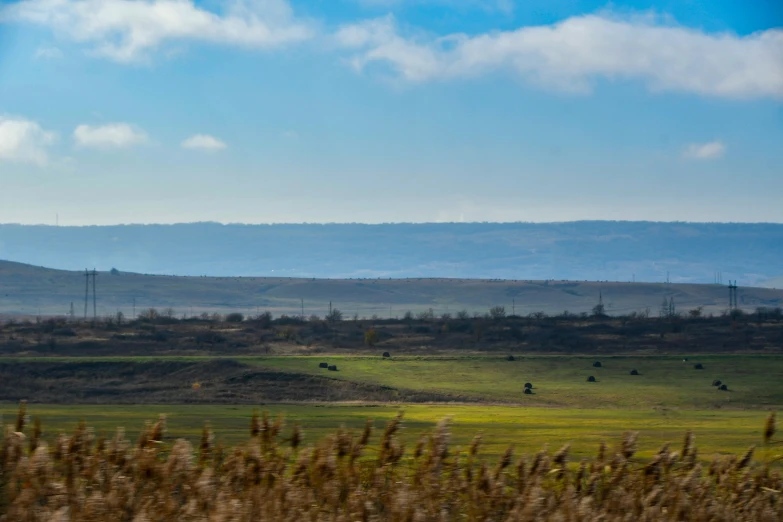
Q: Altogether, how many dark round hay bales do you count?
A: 12